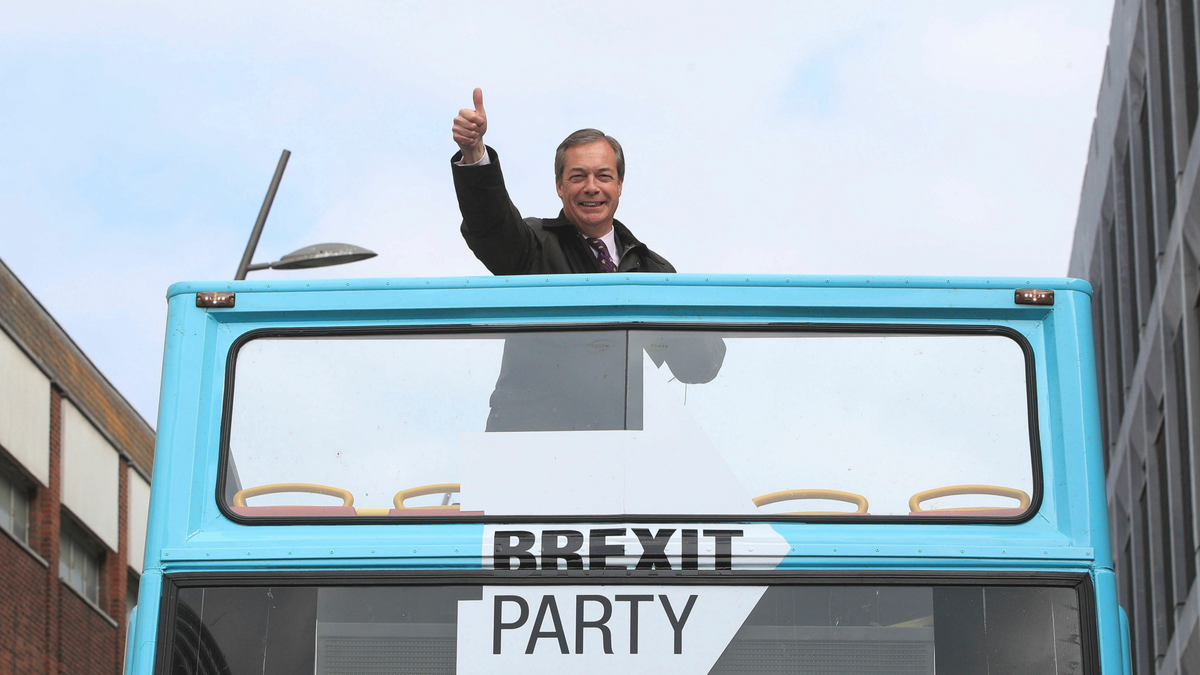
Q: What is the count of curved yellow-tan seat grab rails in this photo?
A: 4